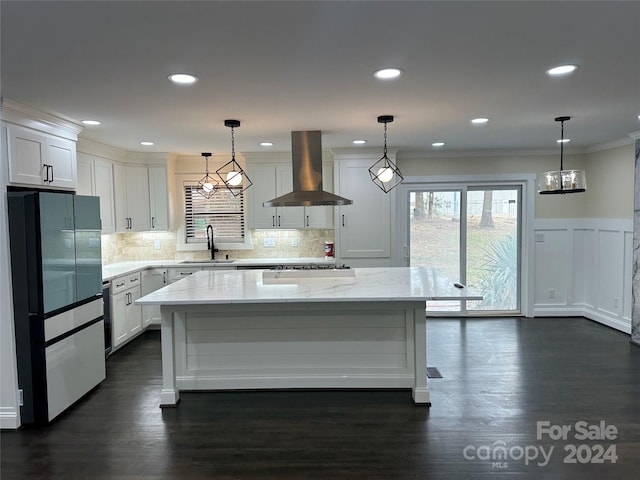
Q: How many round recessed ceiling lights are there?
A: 10